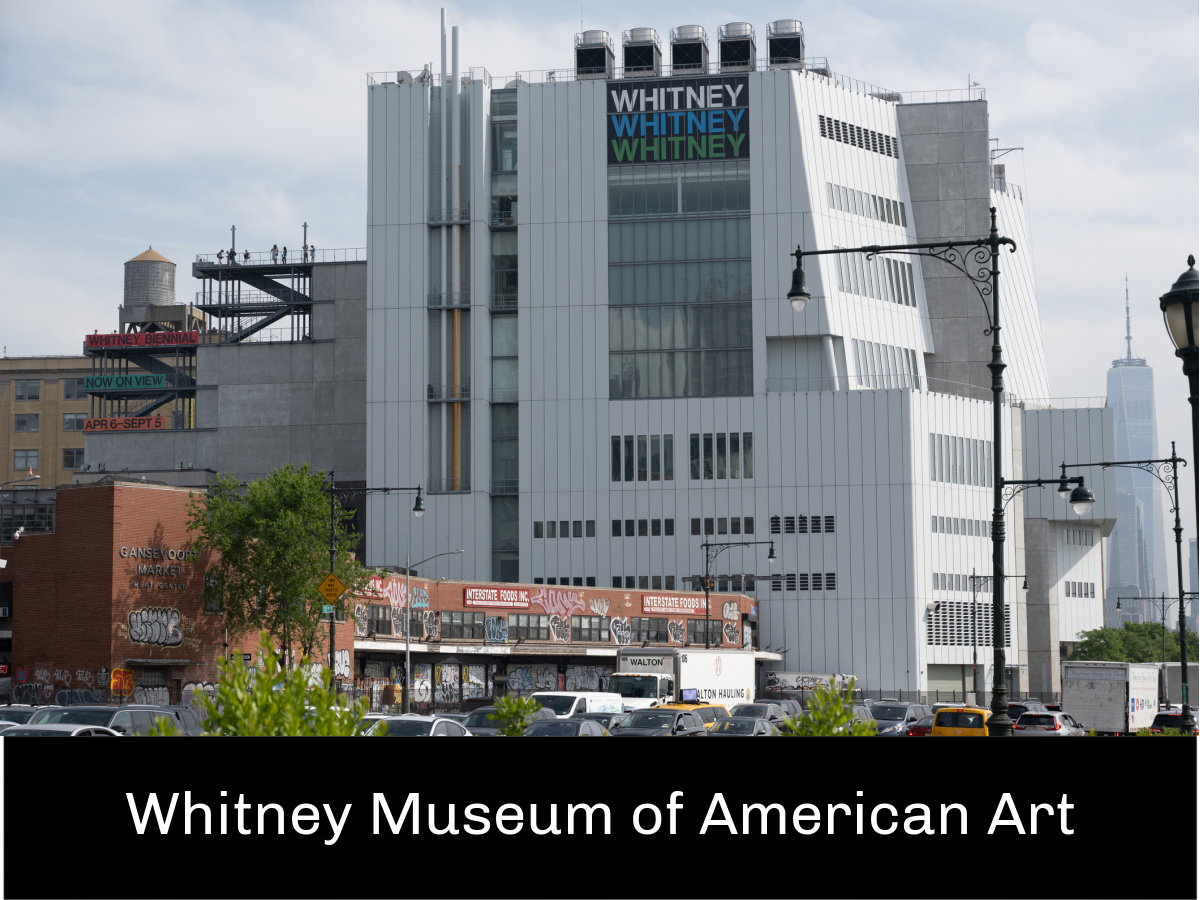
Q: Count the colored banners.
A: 3